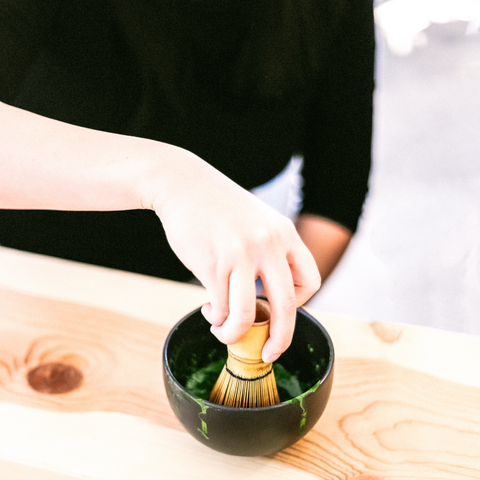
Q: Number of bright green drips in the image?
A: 2